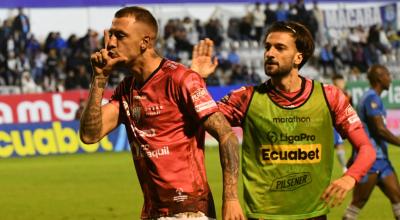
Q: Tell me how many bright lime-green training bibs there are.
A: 1